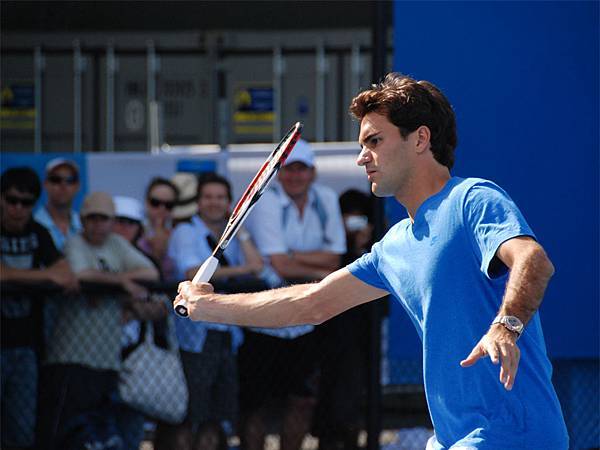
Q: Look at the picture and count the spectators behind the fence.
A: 9